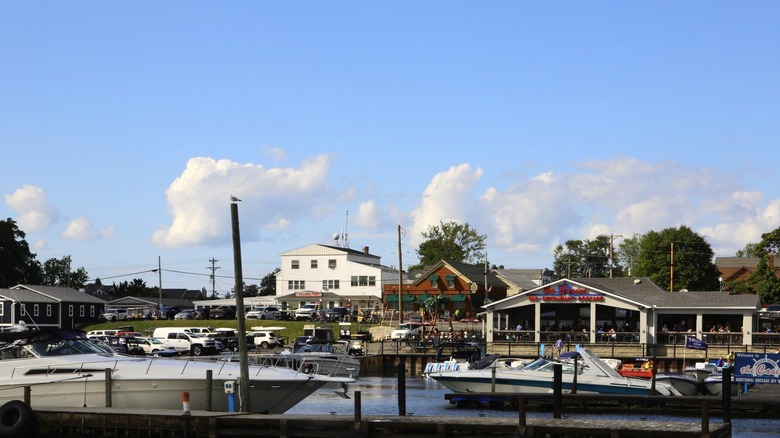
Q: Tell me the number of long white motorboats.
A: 2